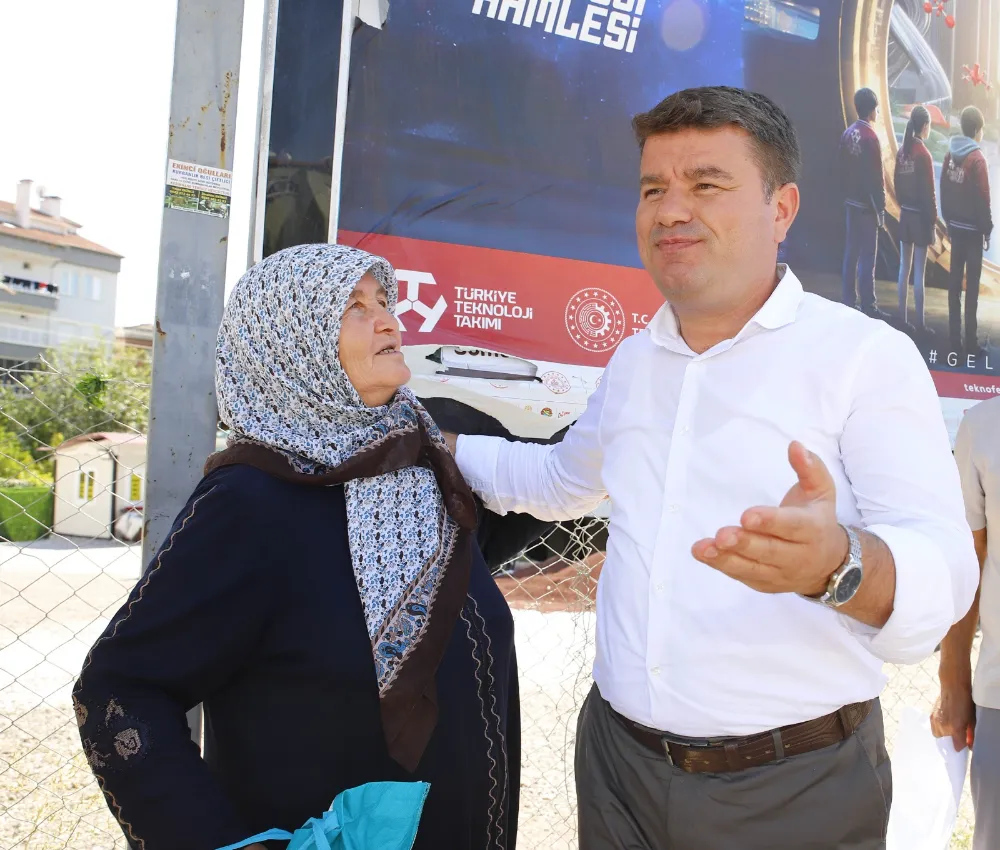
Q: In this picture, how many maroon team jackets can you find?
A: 3